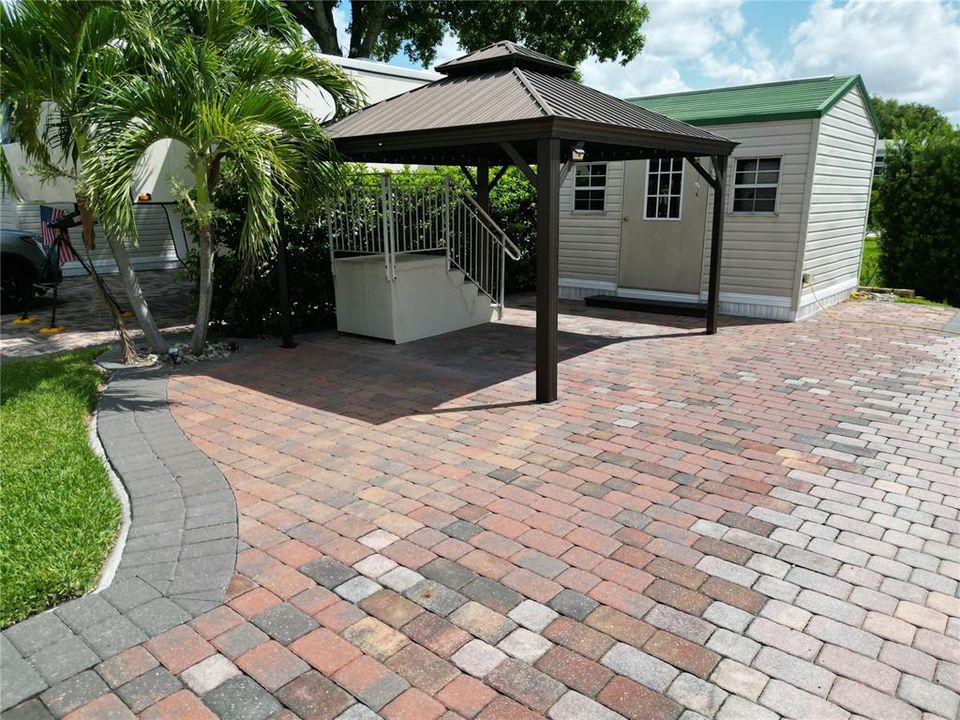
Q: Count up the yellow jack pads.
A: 3